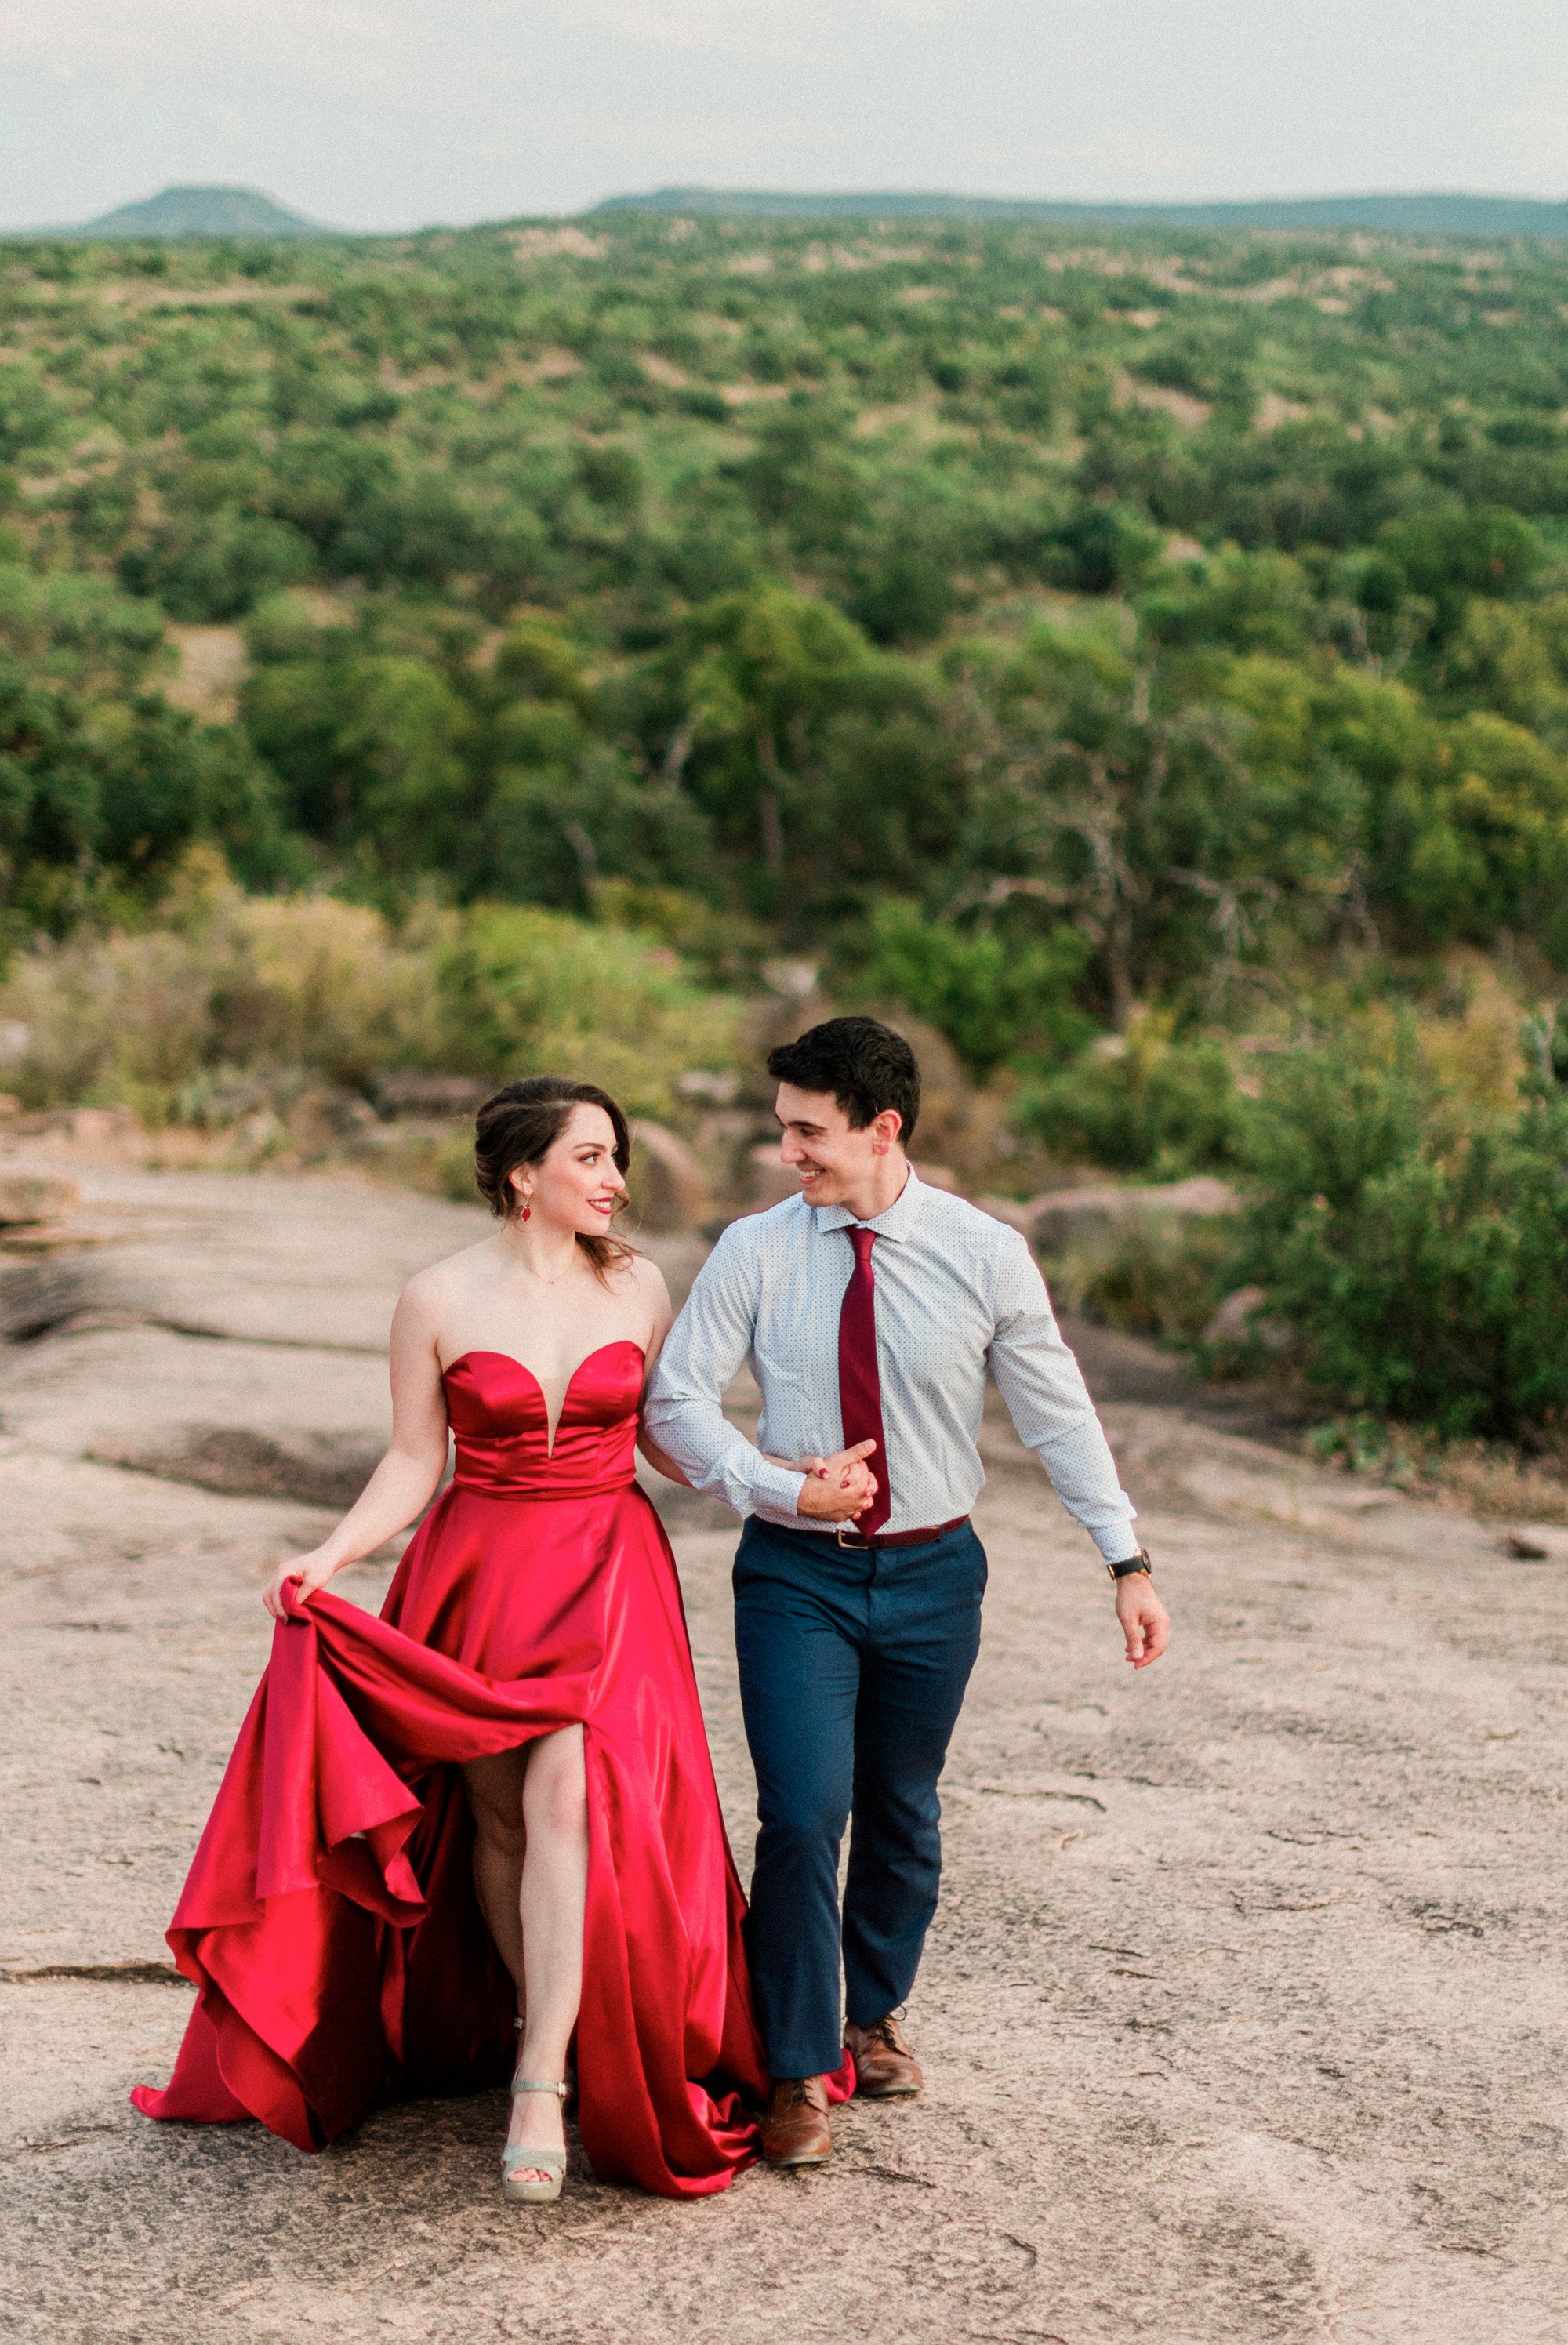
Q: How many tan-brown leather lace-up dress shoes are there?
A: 2